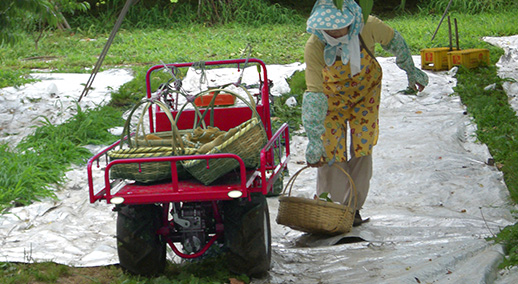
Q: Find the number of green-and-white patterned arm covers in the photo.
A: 2